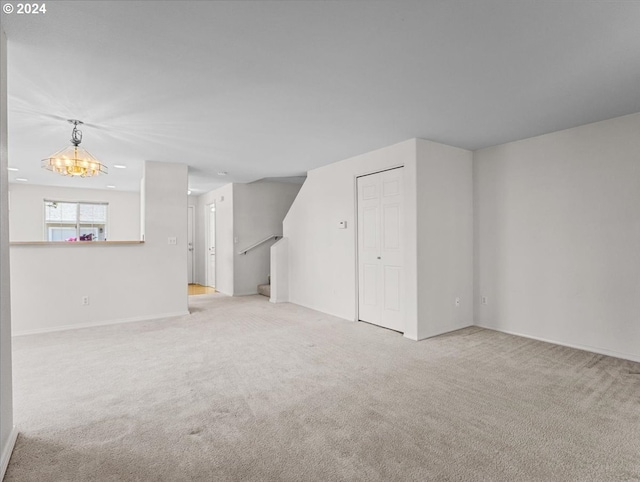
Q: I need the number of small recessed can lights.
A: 4